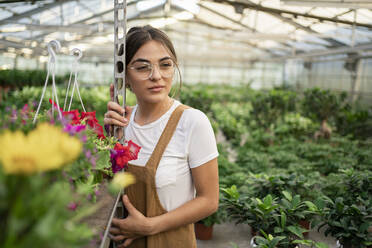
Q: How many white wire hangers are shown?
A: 2